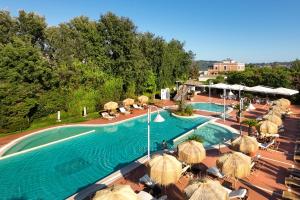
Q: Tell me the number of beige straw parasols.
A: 13